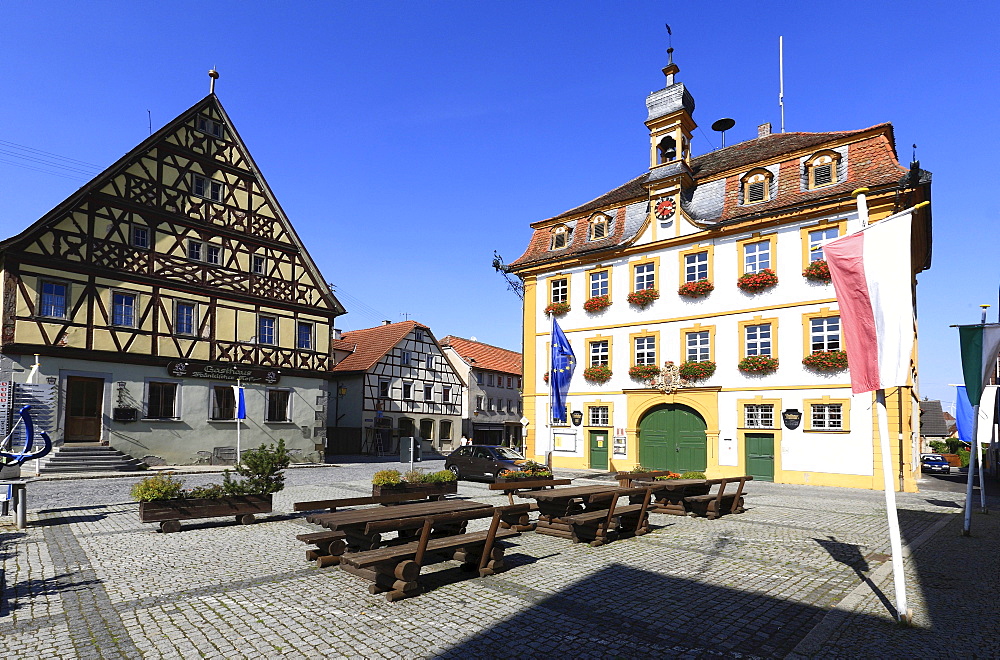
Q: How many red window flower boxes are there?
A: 12